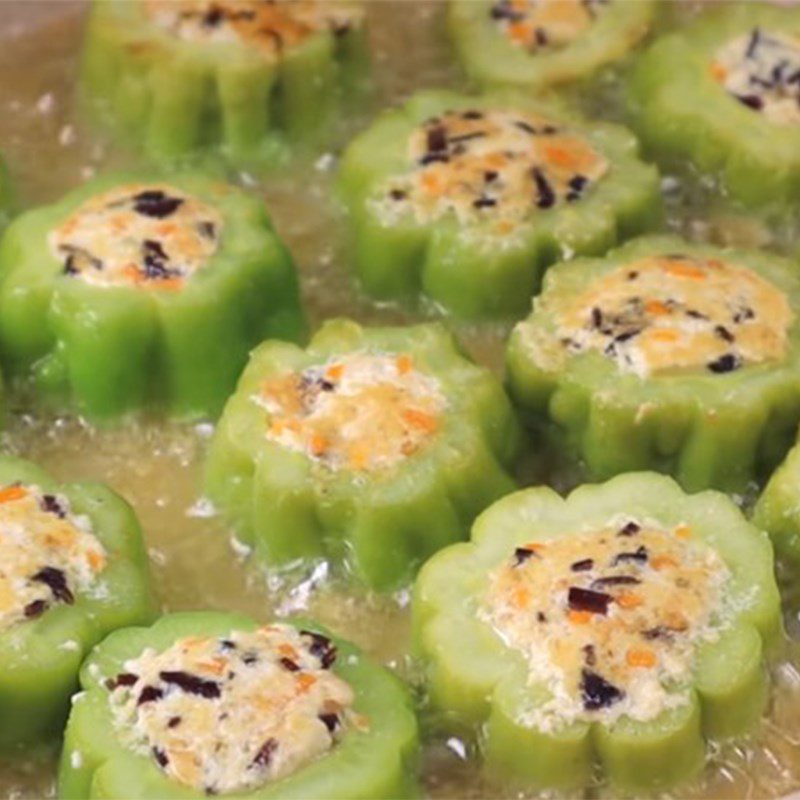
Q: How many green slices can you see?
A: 11